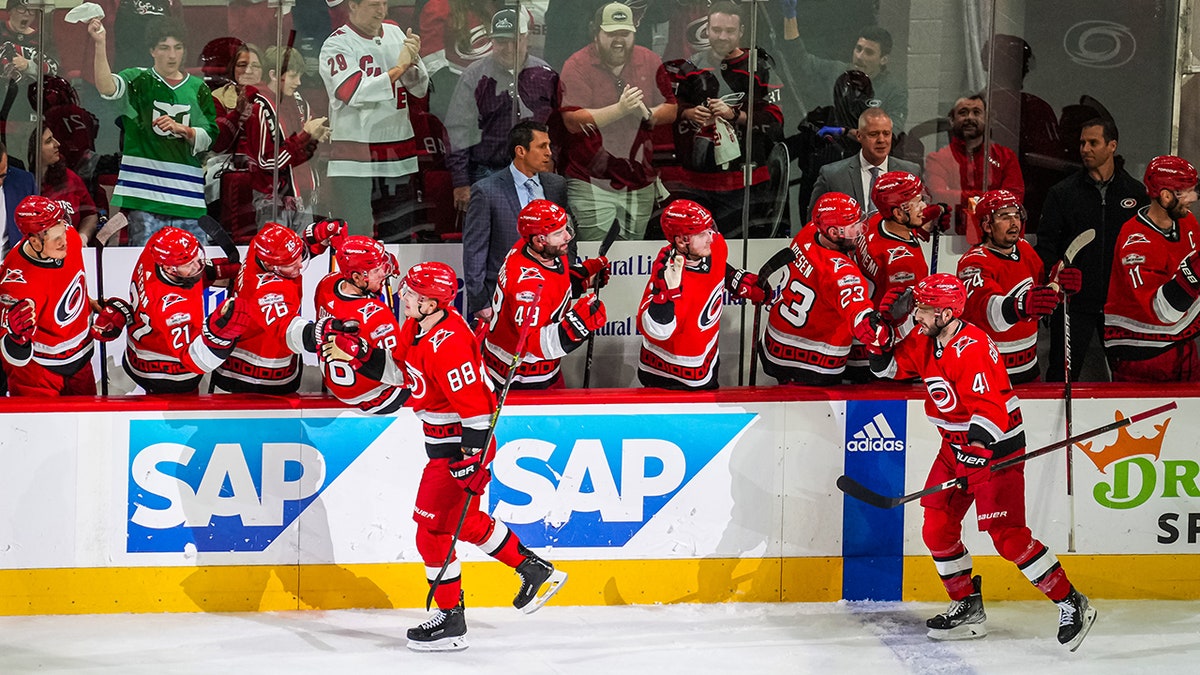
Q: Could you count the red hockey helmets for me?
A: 12